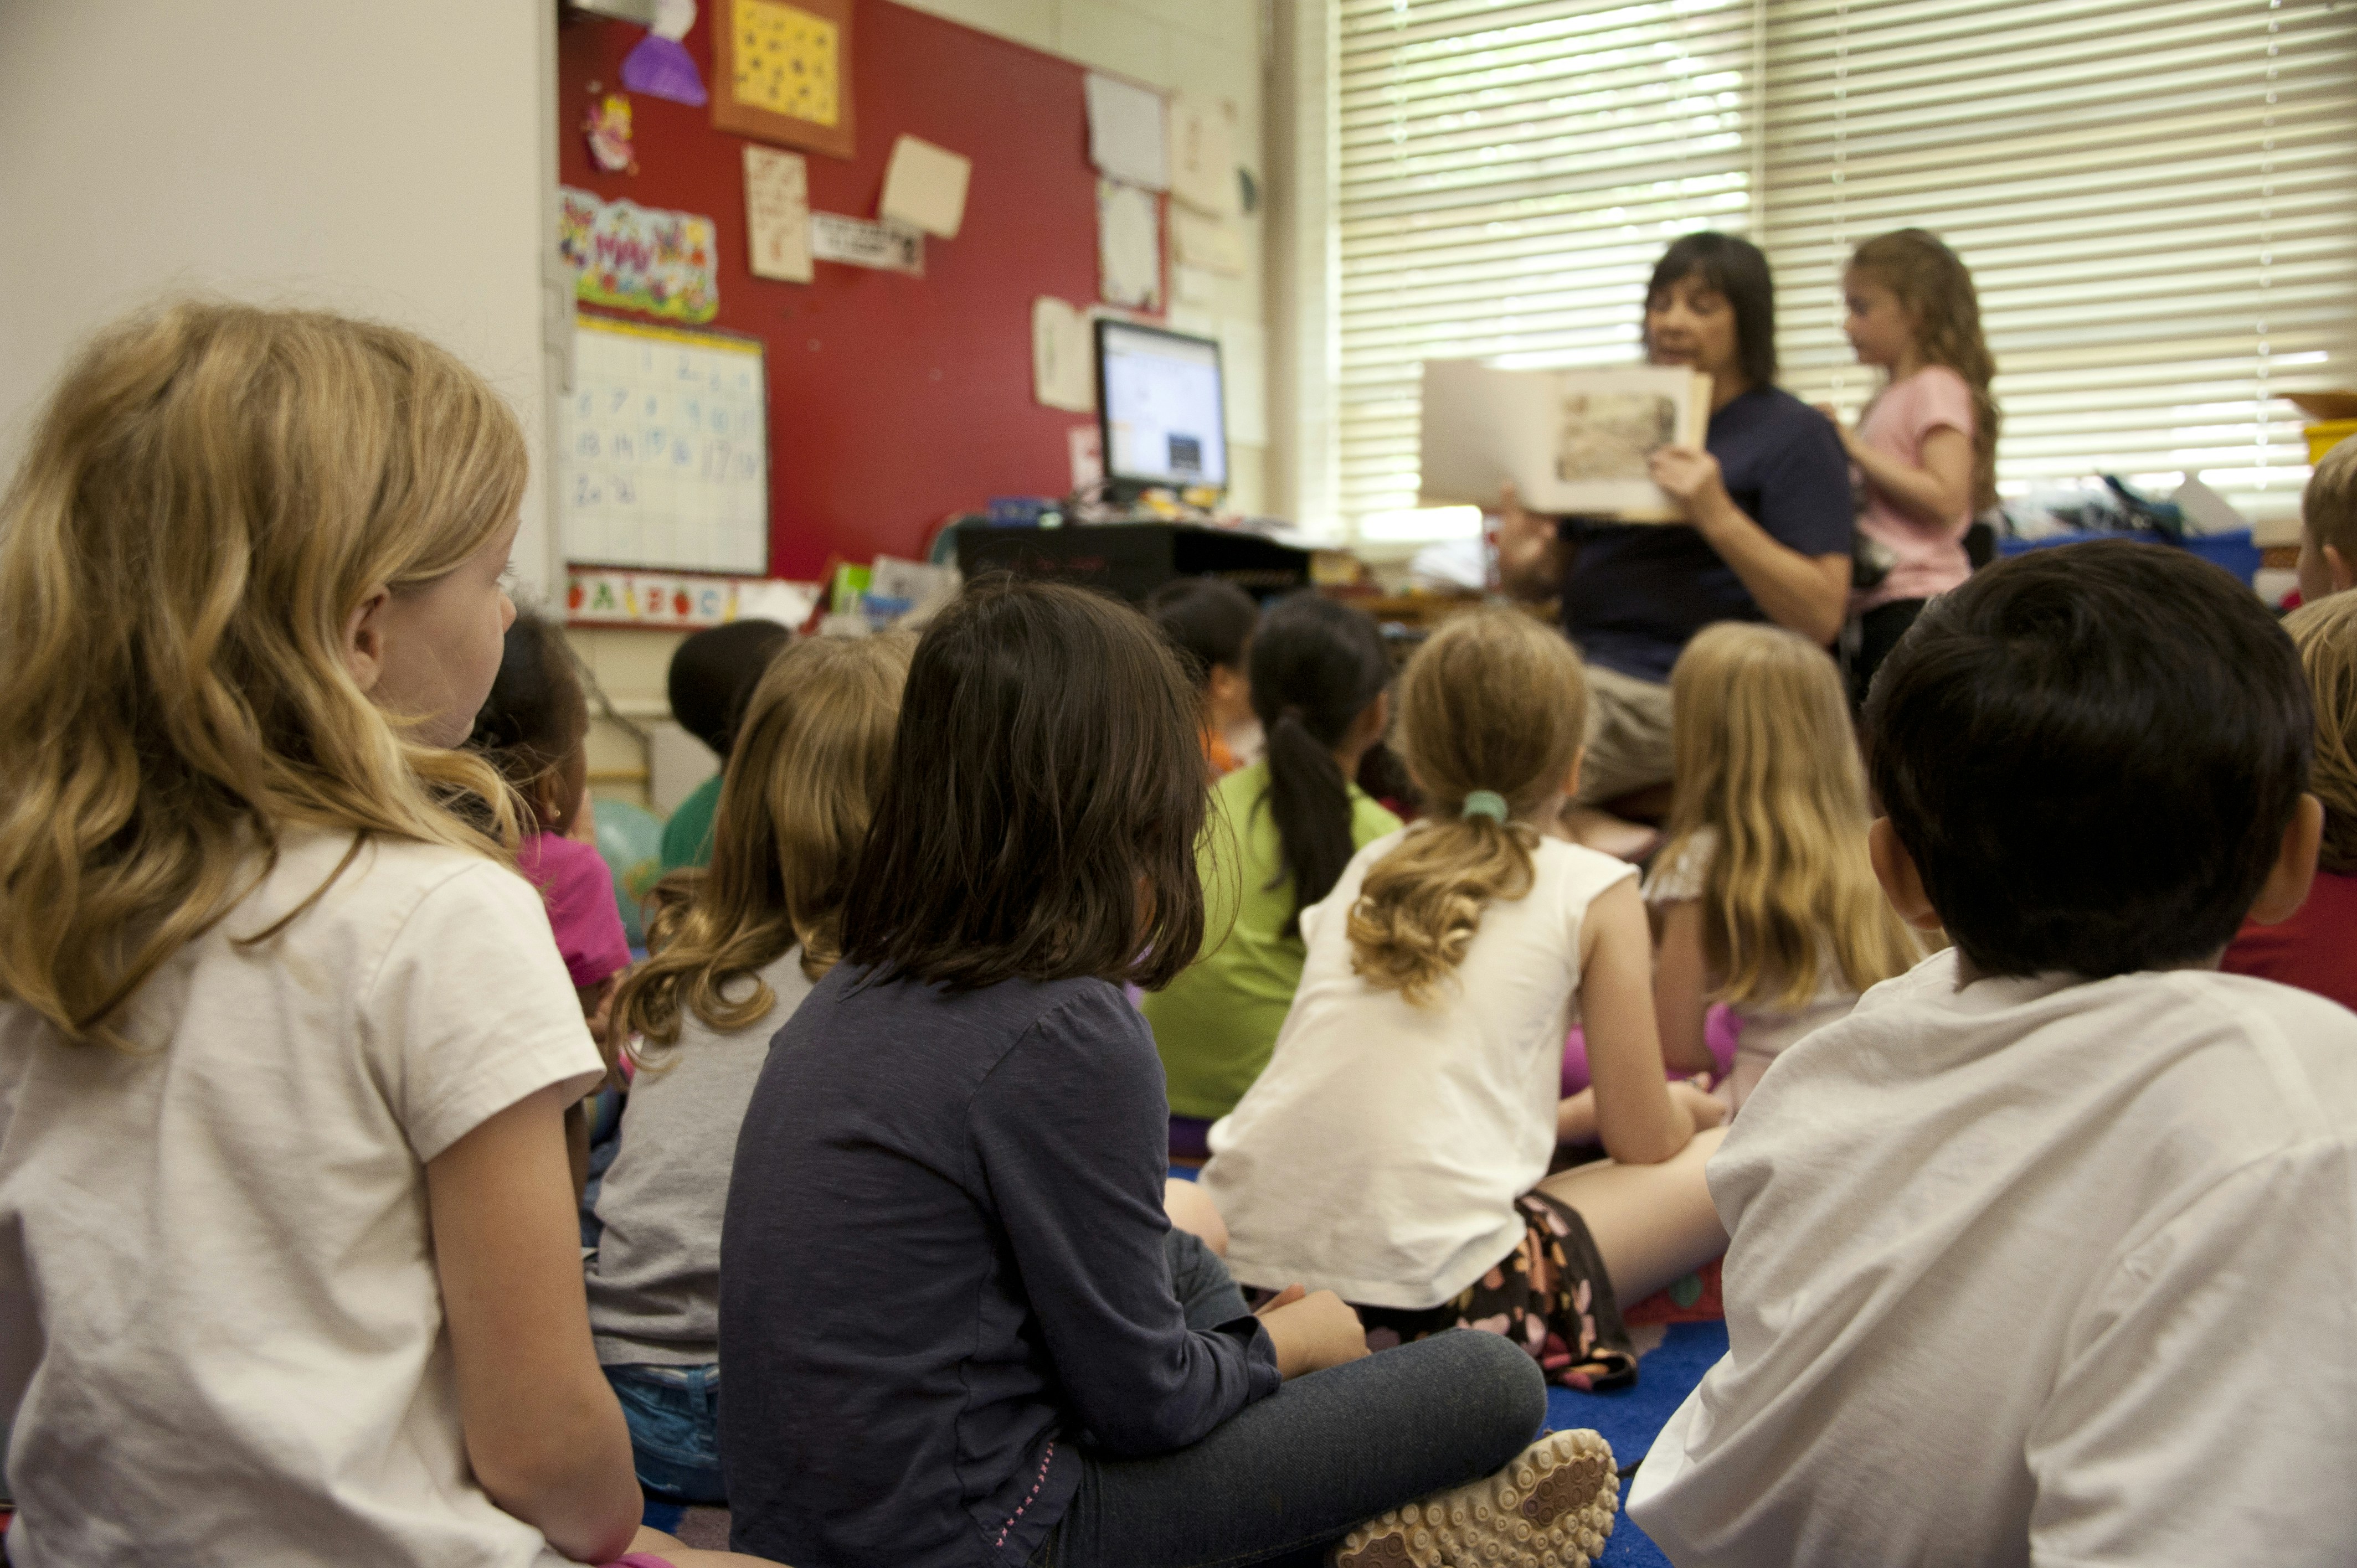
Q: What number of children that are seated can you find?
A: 12